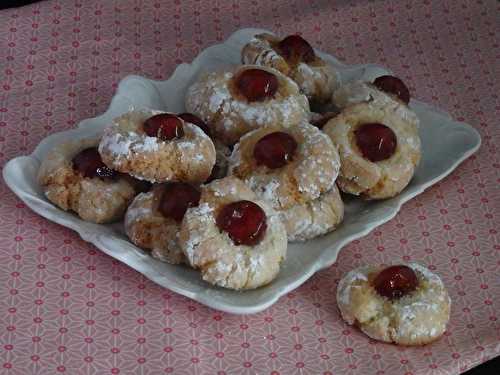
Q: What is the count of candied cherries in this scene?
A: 11